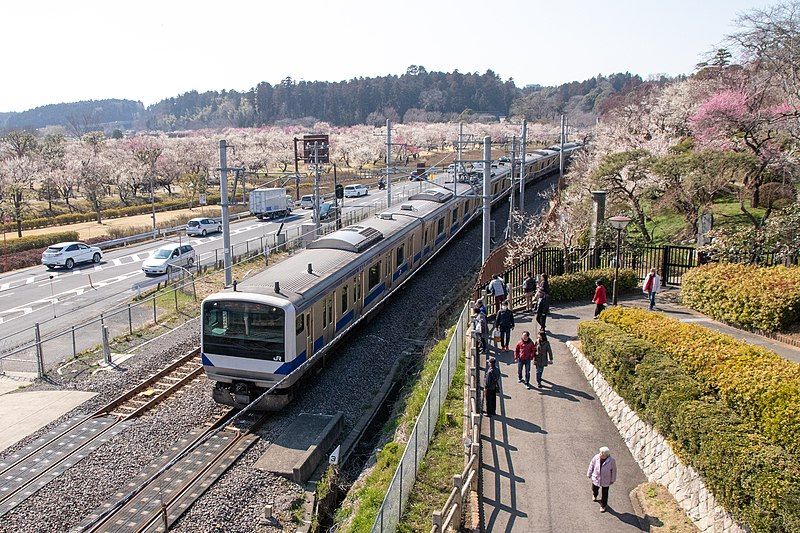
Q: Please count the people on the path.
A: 13